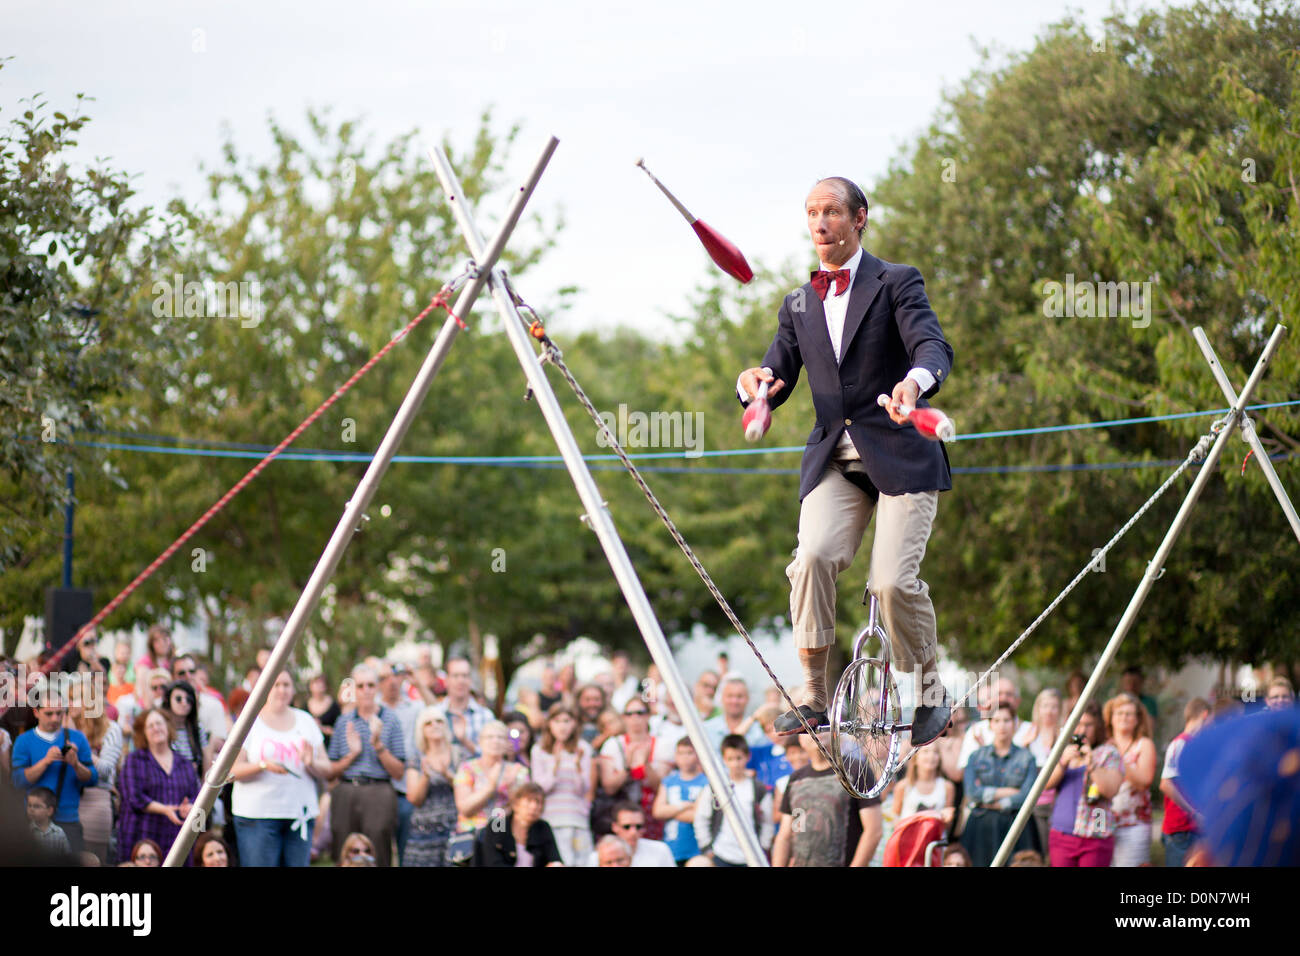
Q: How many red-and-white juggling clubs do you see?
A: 3